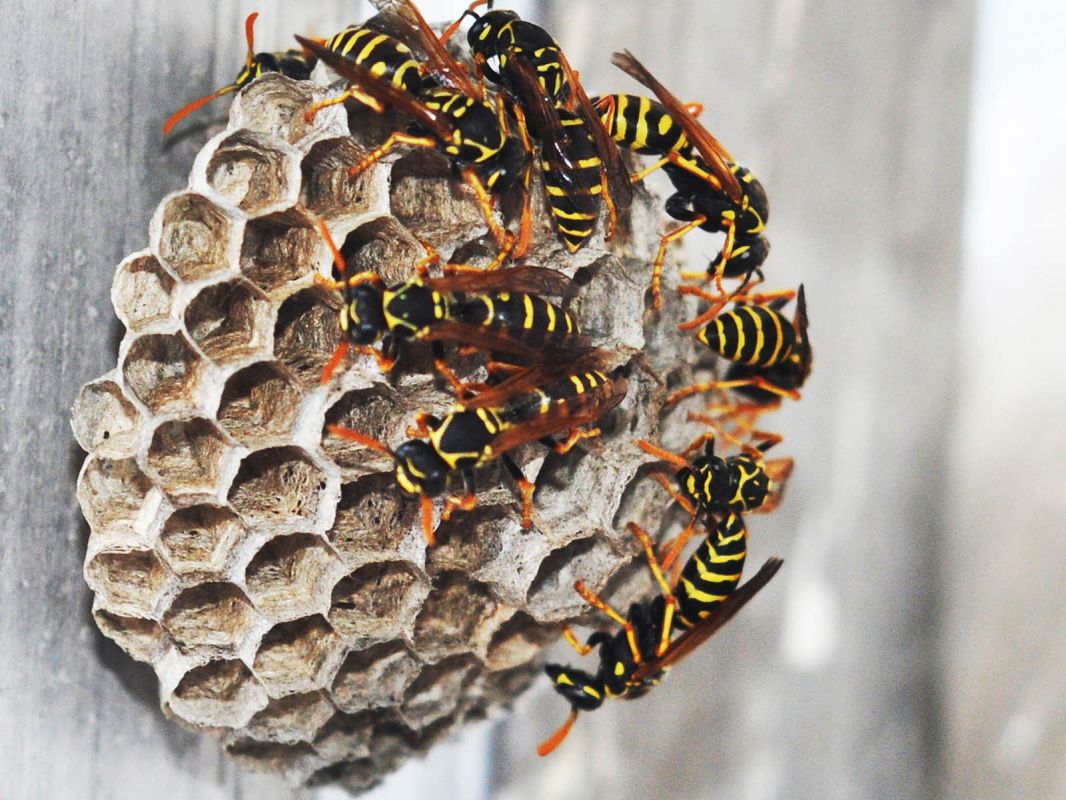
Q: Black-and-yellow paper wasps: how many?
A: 9